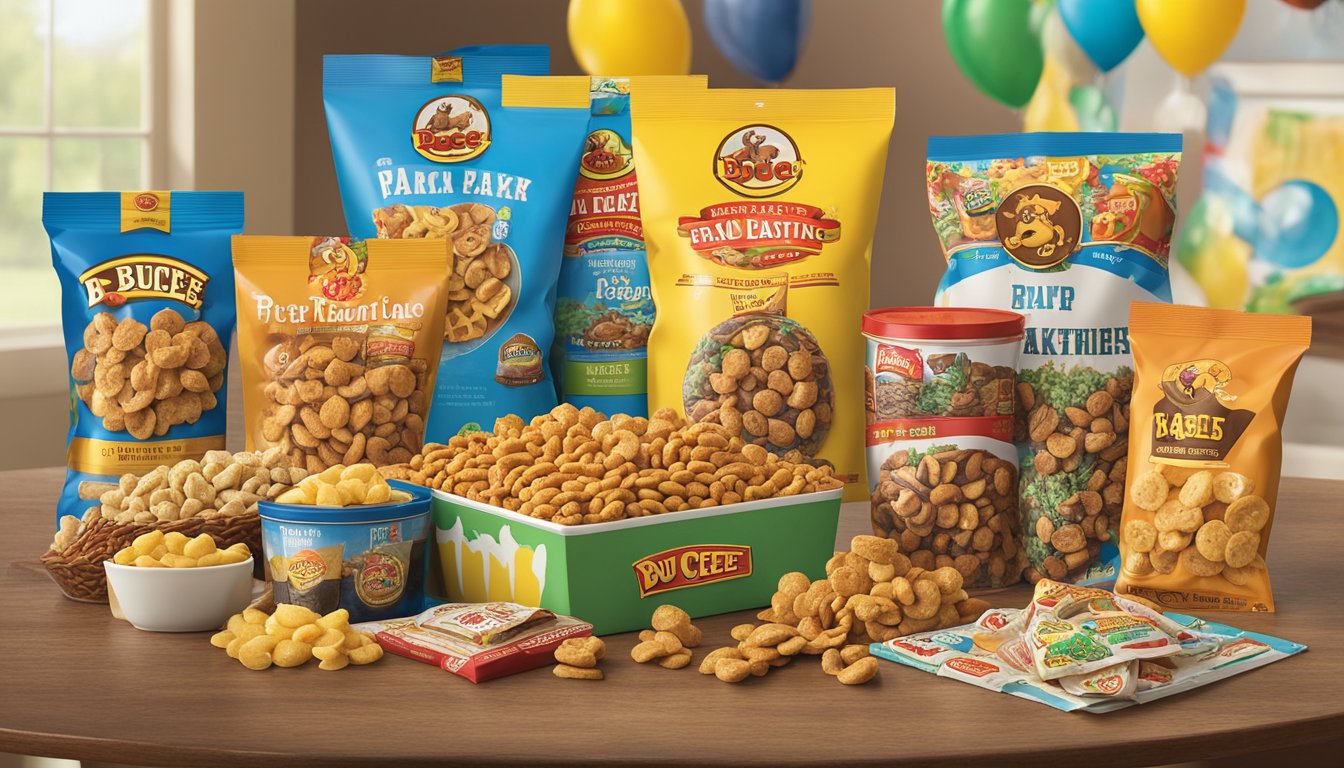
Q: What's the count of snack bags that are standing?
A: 7